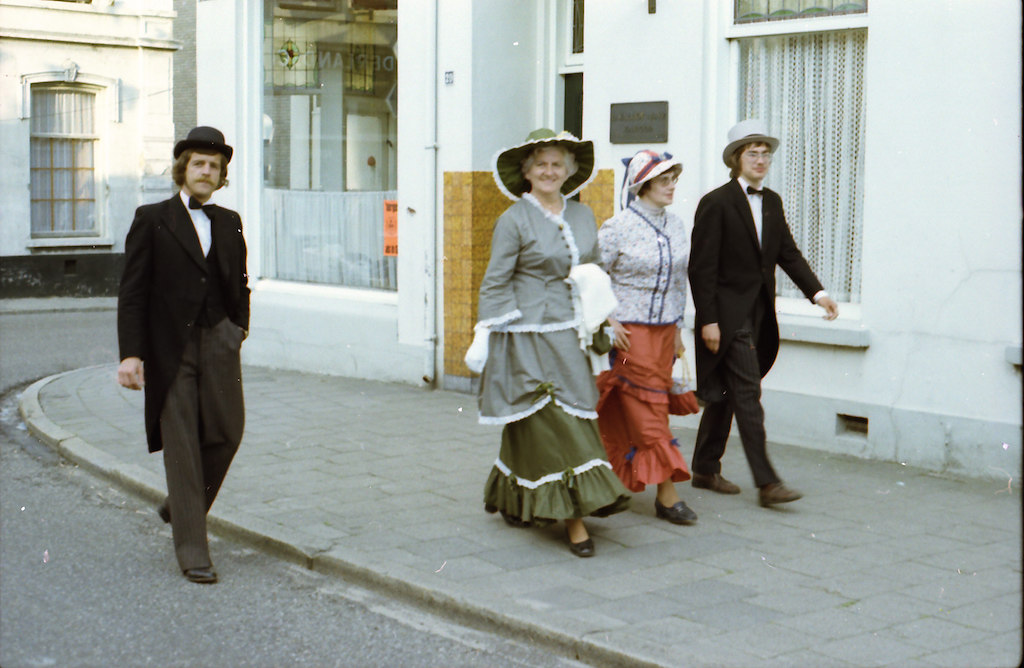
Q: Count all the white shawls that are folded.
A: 1